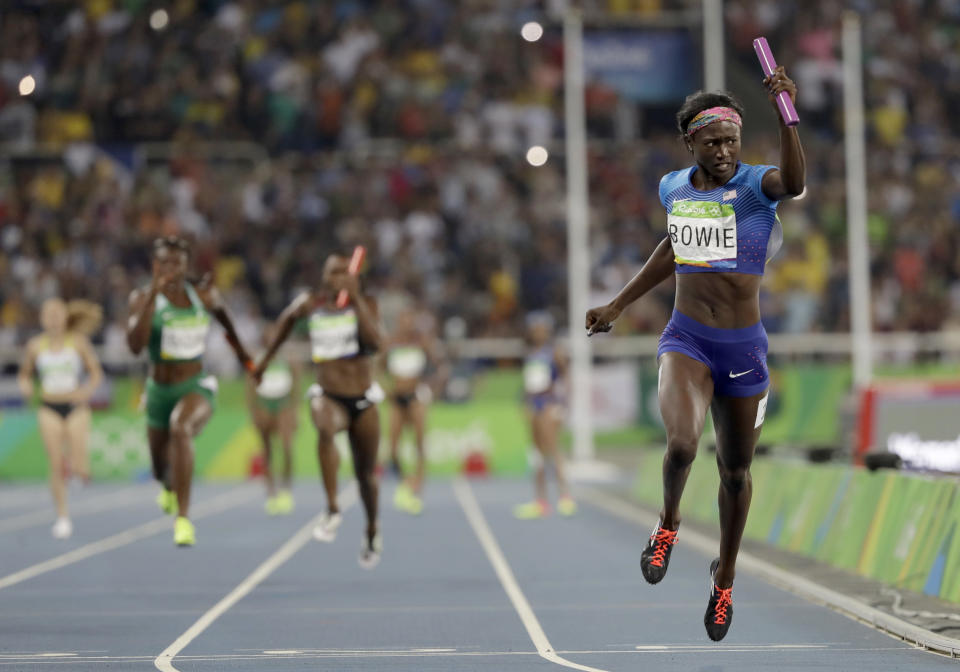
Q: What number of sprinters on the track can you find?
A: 7